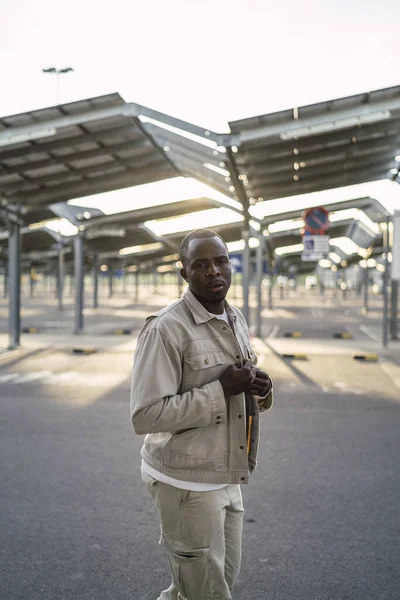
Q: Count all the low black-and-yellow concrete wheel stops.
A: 7